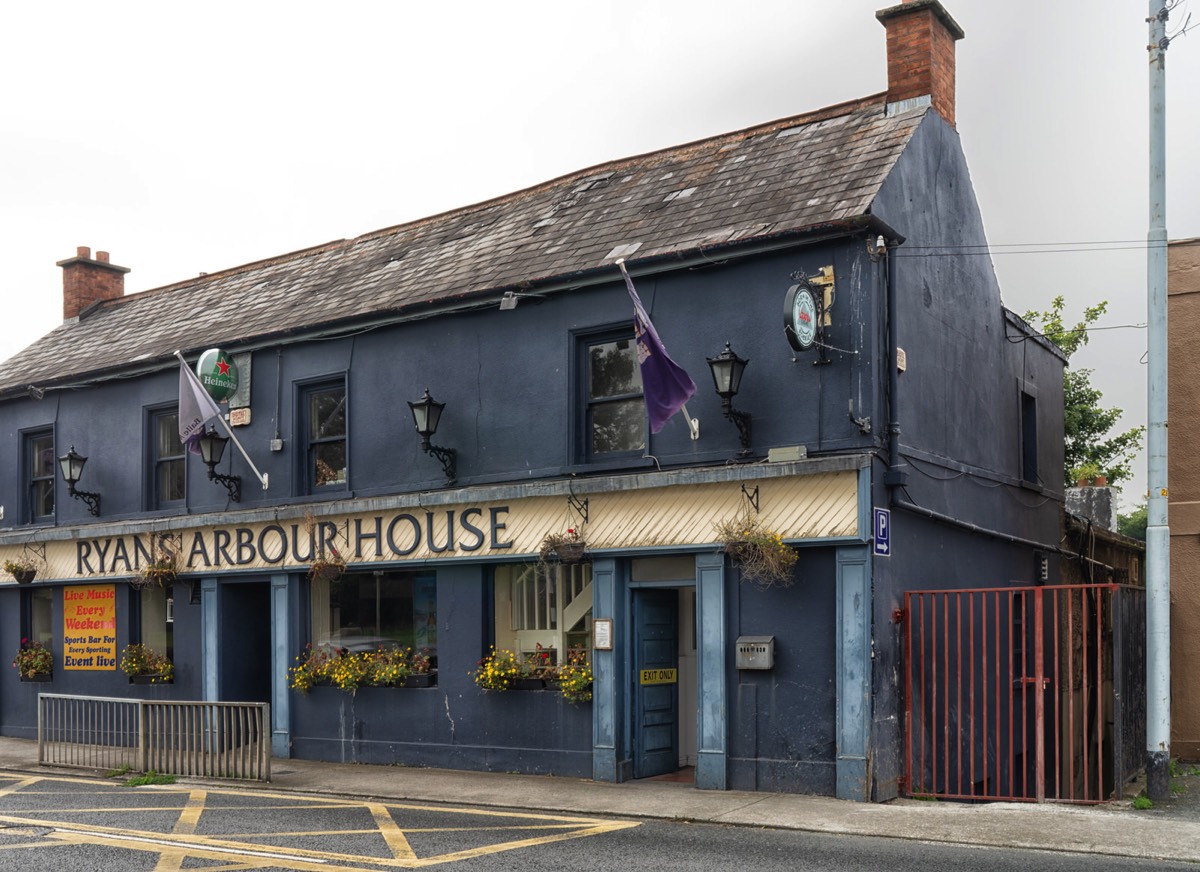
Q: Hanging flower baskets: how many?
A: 5